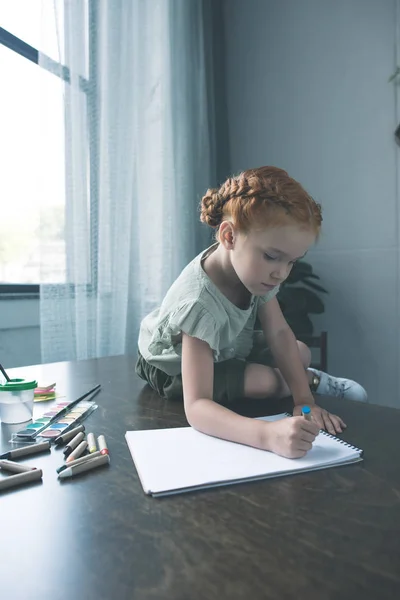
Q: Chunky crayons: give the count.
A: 11